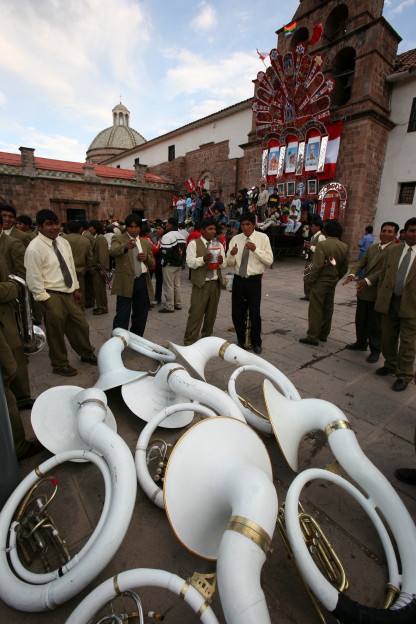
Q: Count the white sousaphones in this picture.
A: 6